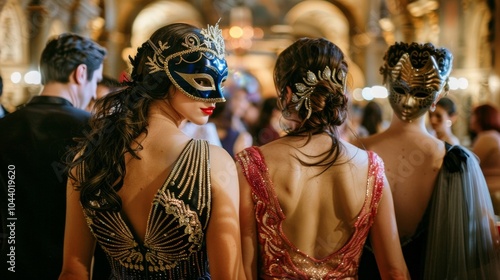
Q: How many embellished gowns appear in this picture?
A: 2